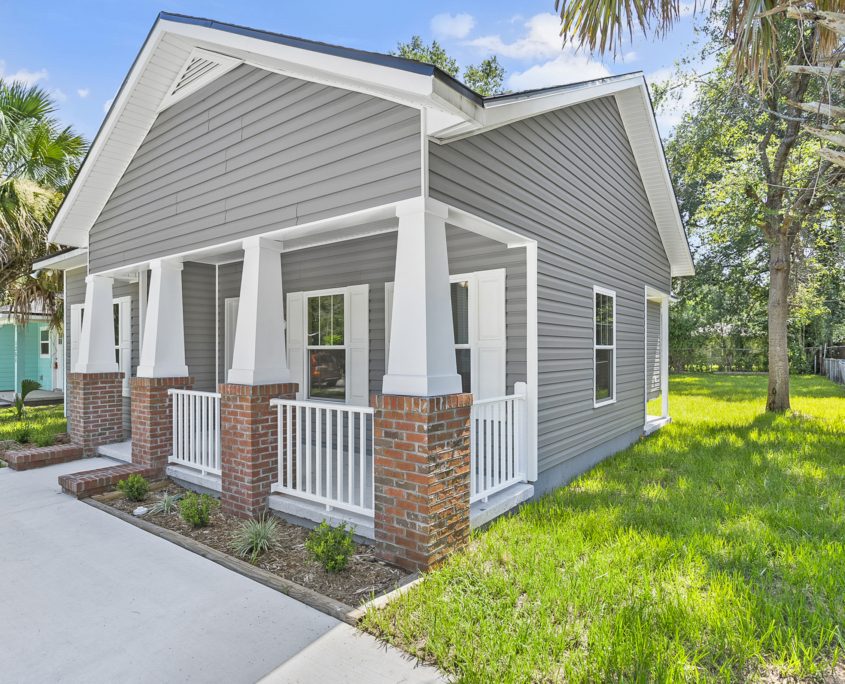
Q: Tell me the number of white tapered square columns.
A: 4